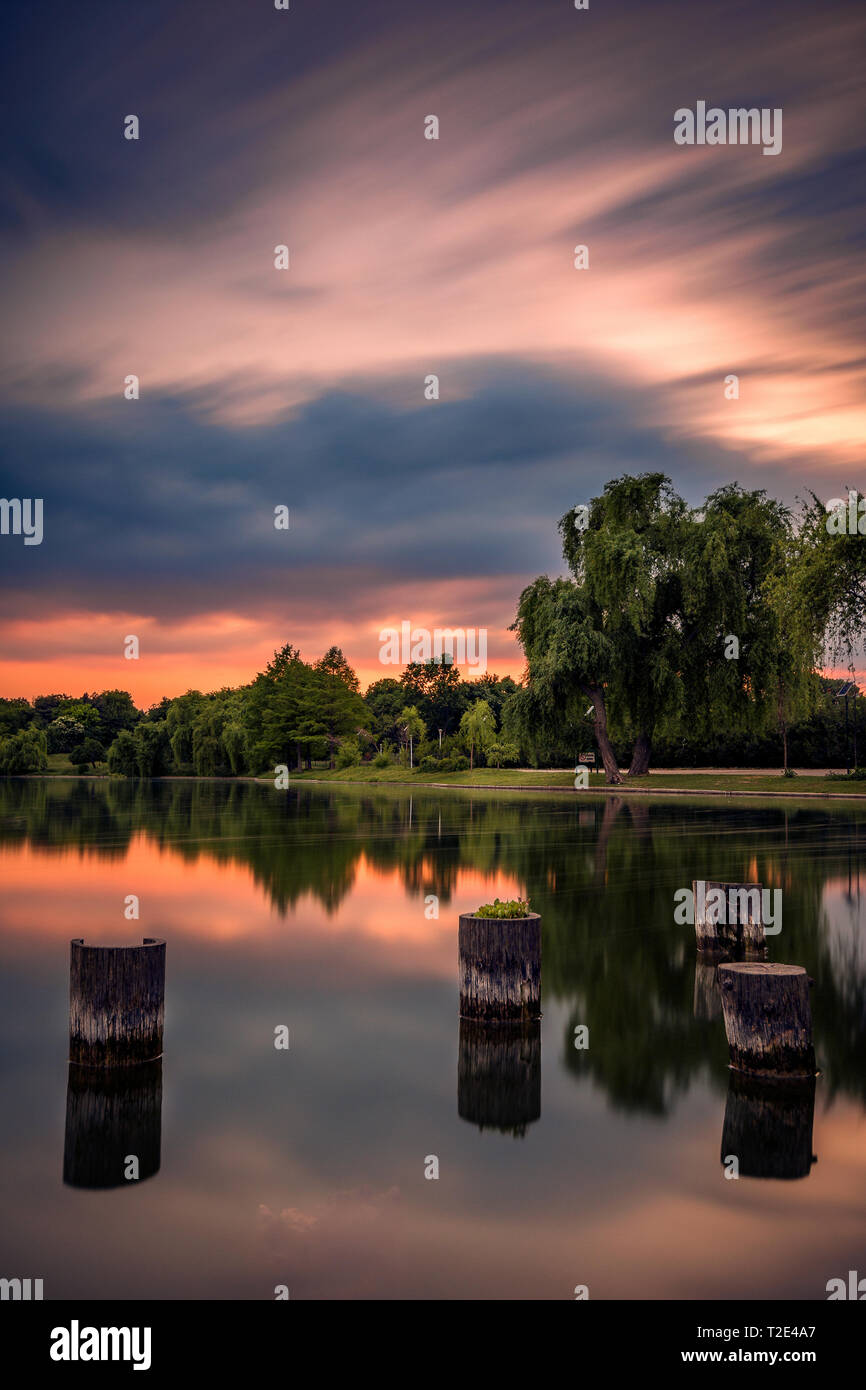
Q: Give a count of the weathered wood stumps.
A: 4